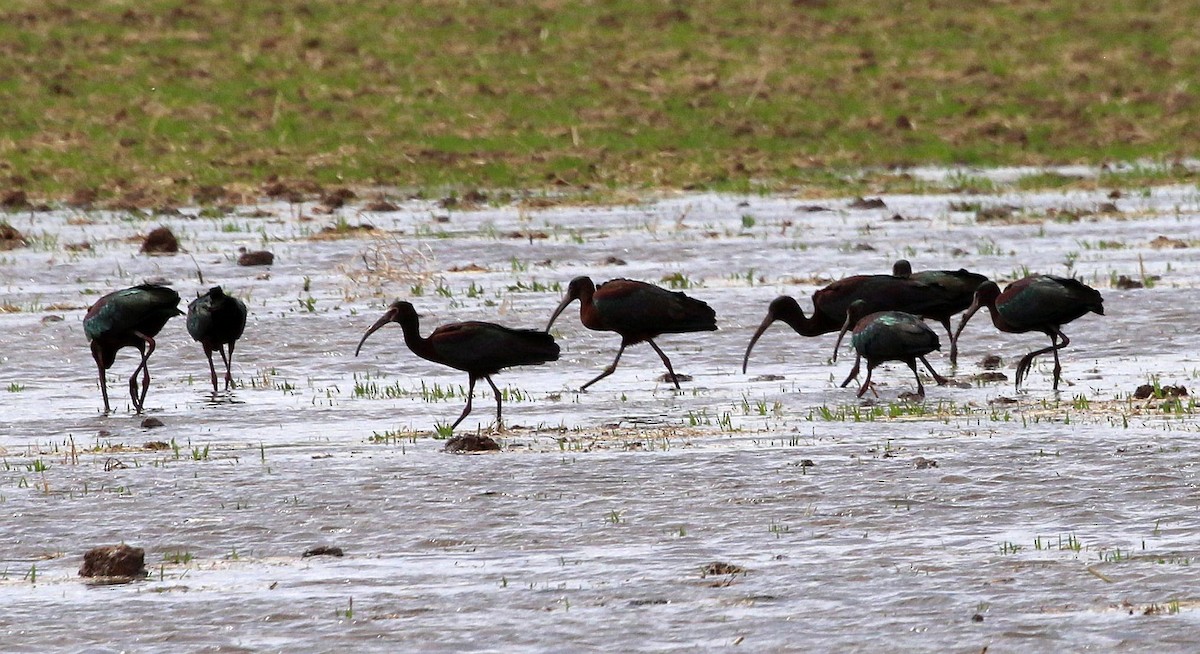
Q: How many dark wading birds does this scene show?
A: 8